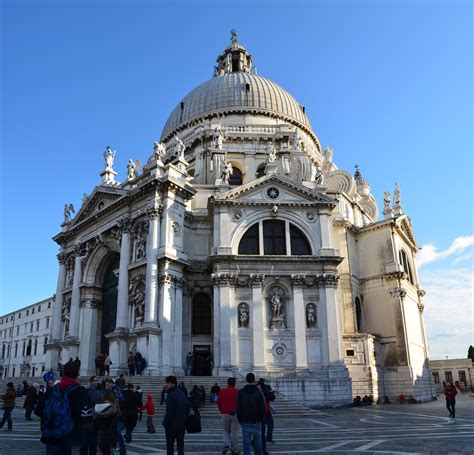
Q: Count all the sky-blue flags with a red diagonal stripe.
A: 0